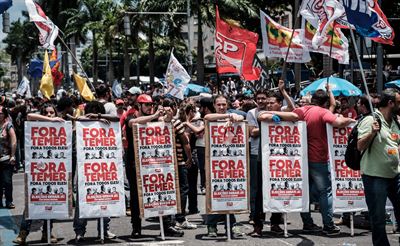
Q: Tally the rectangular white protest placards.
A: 6